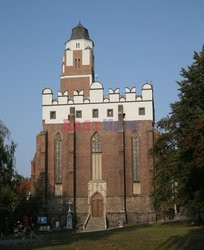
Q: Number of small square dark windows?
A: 5